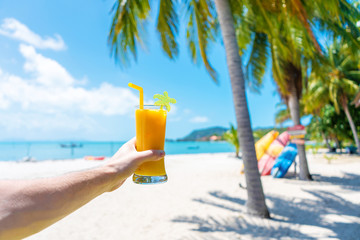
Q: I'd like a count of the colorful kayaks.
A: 3